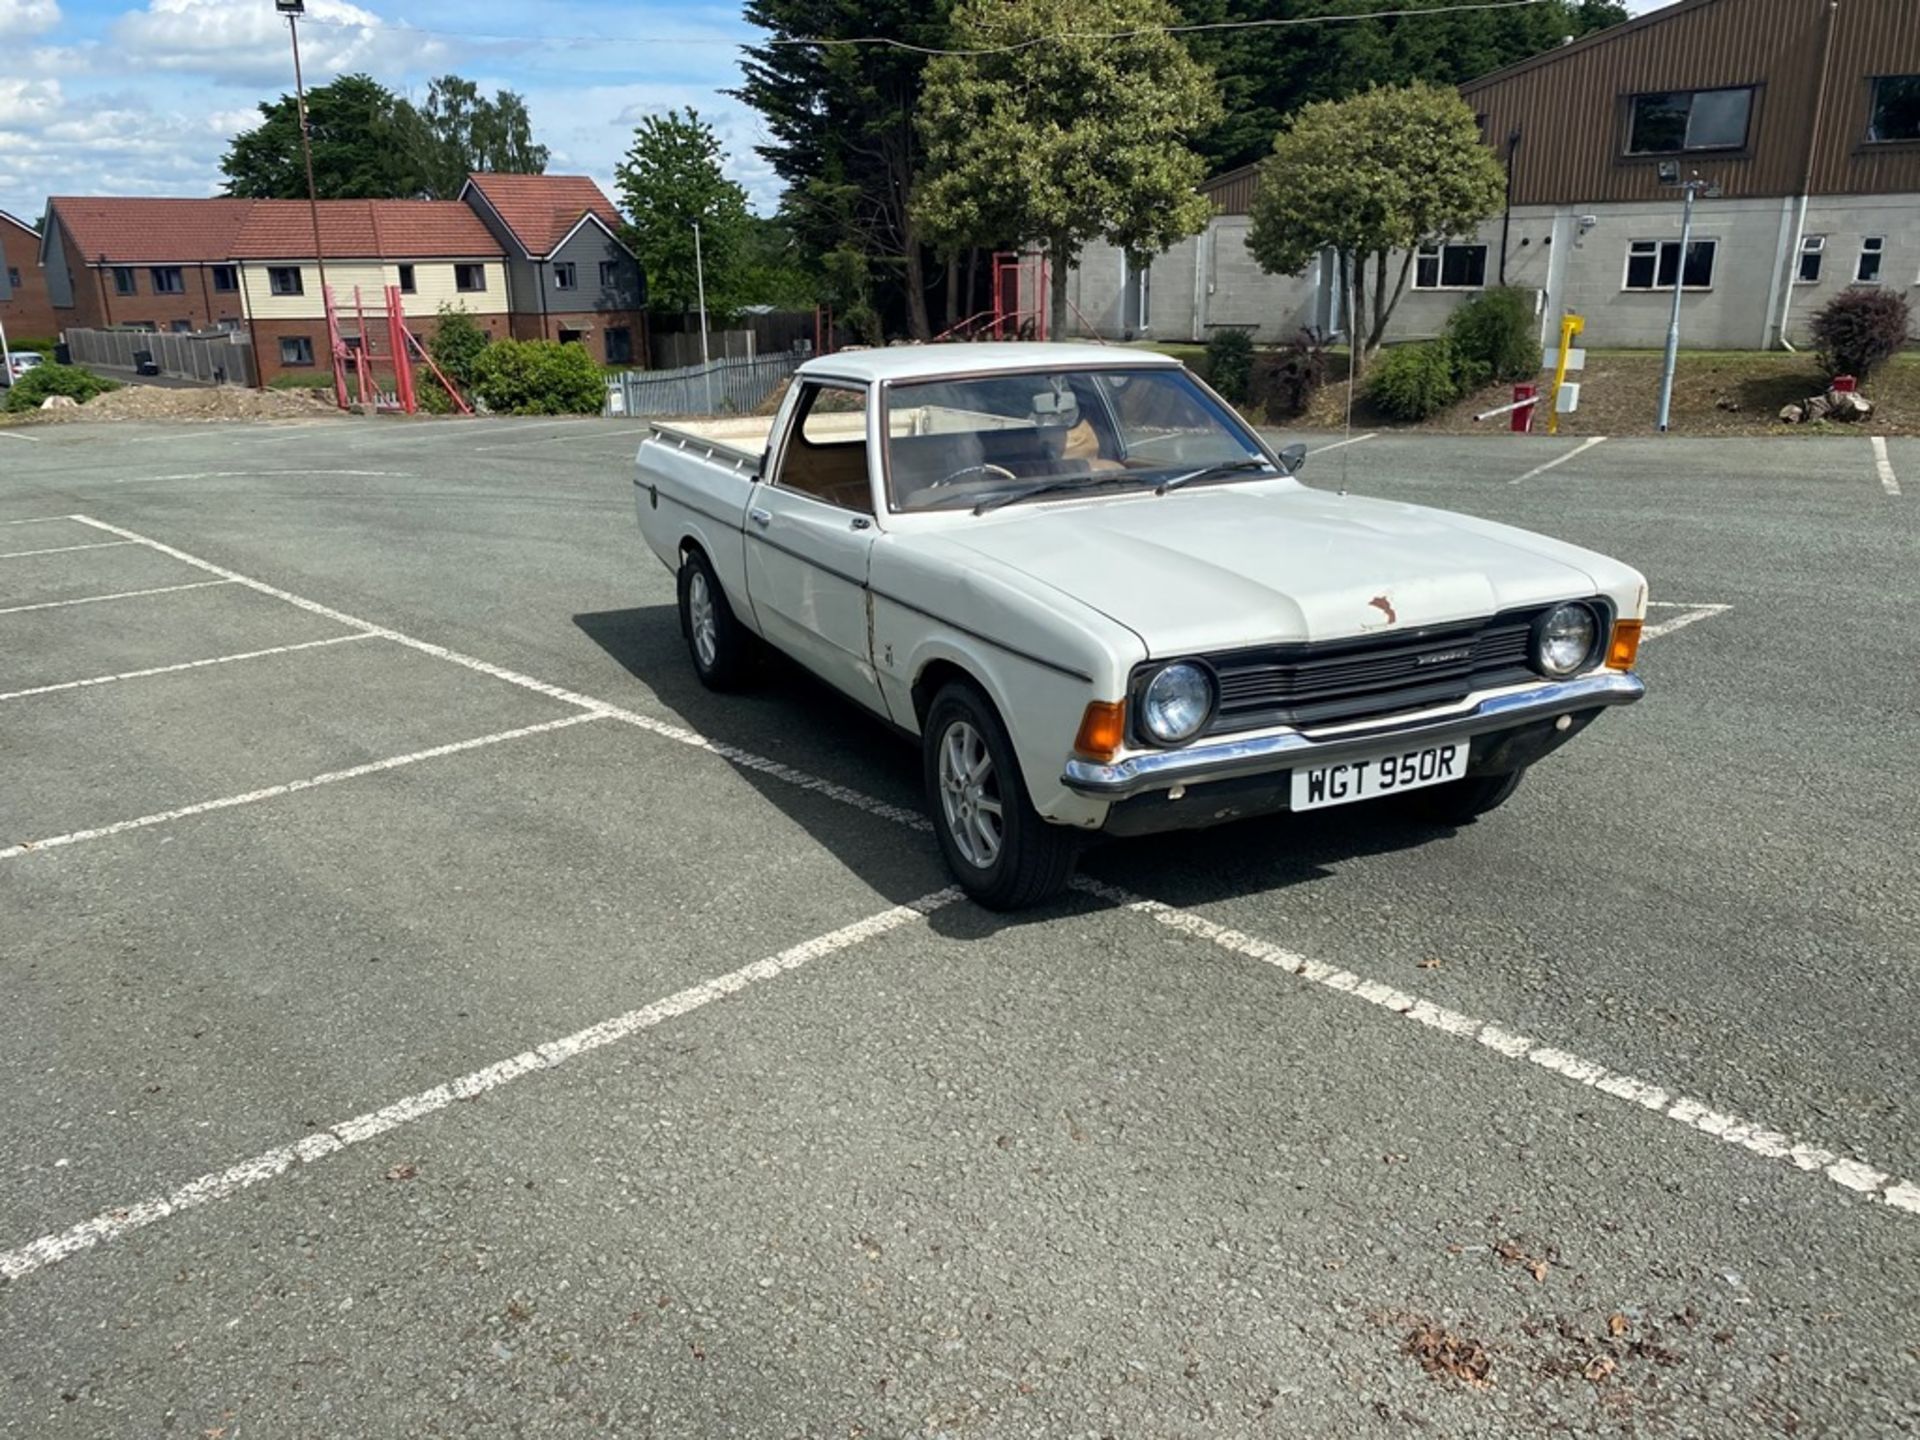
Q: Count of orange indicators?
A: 2